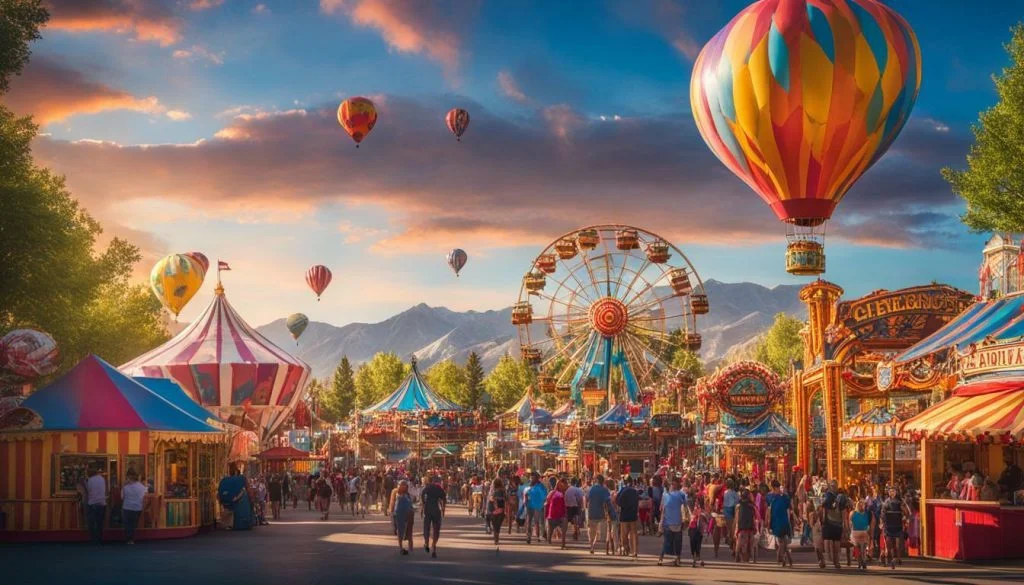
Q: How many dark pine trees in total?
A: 2